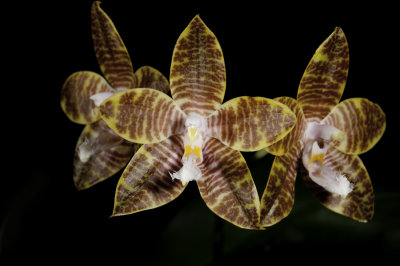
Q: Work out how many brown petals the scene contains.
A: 14